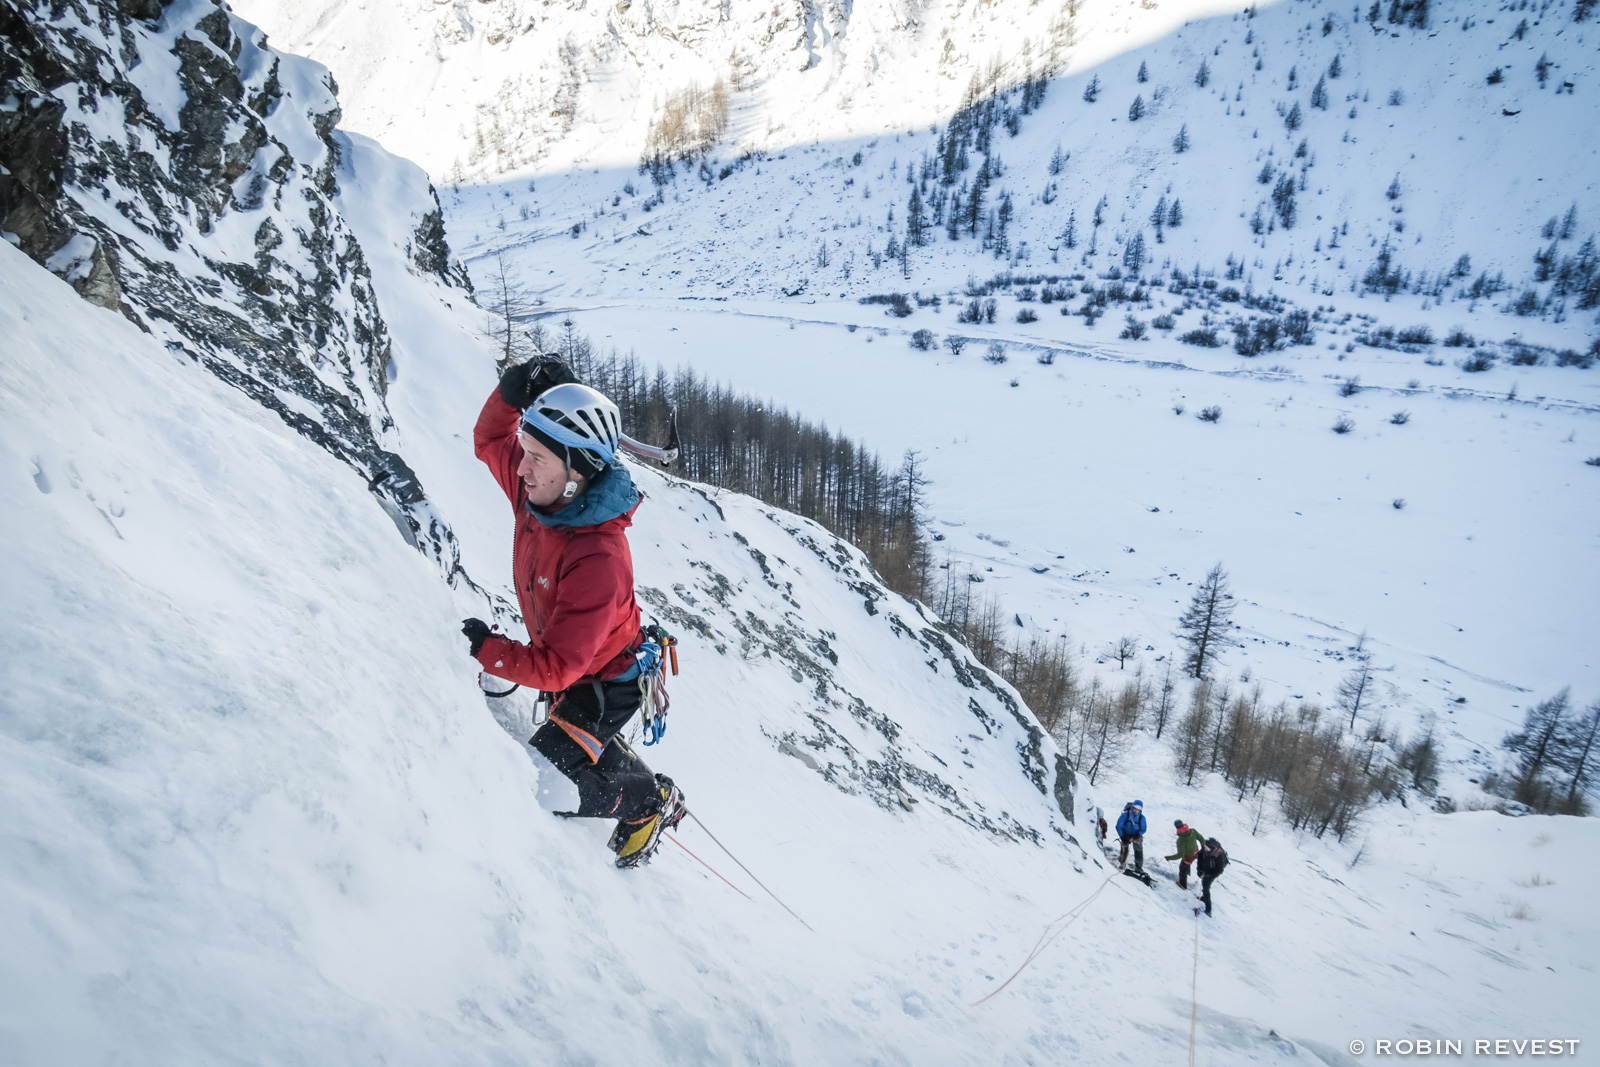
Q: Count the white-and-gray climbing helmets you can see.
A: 1